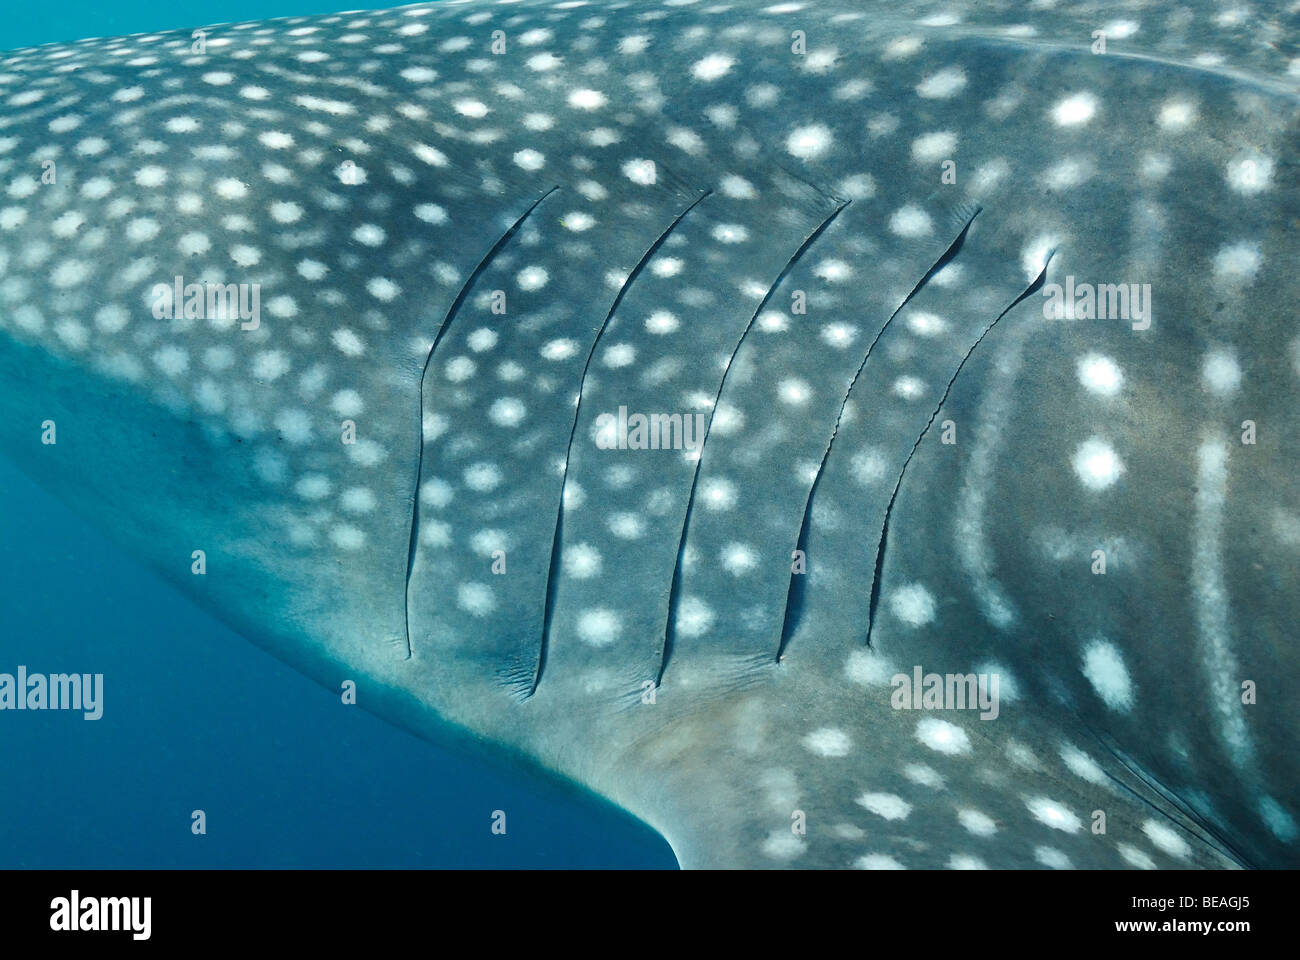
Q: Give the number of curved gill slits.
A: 5